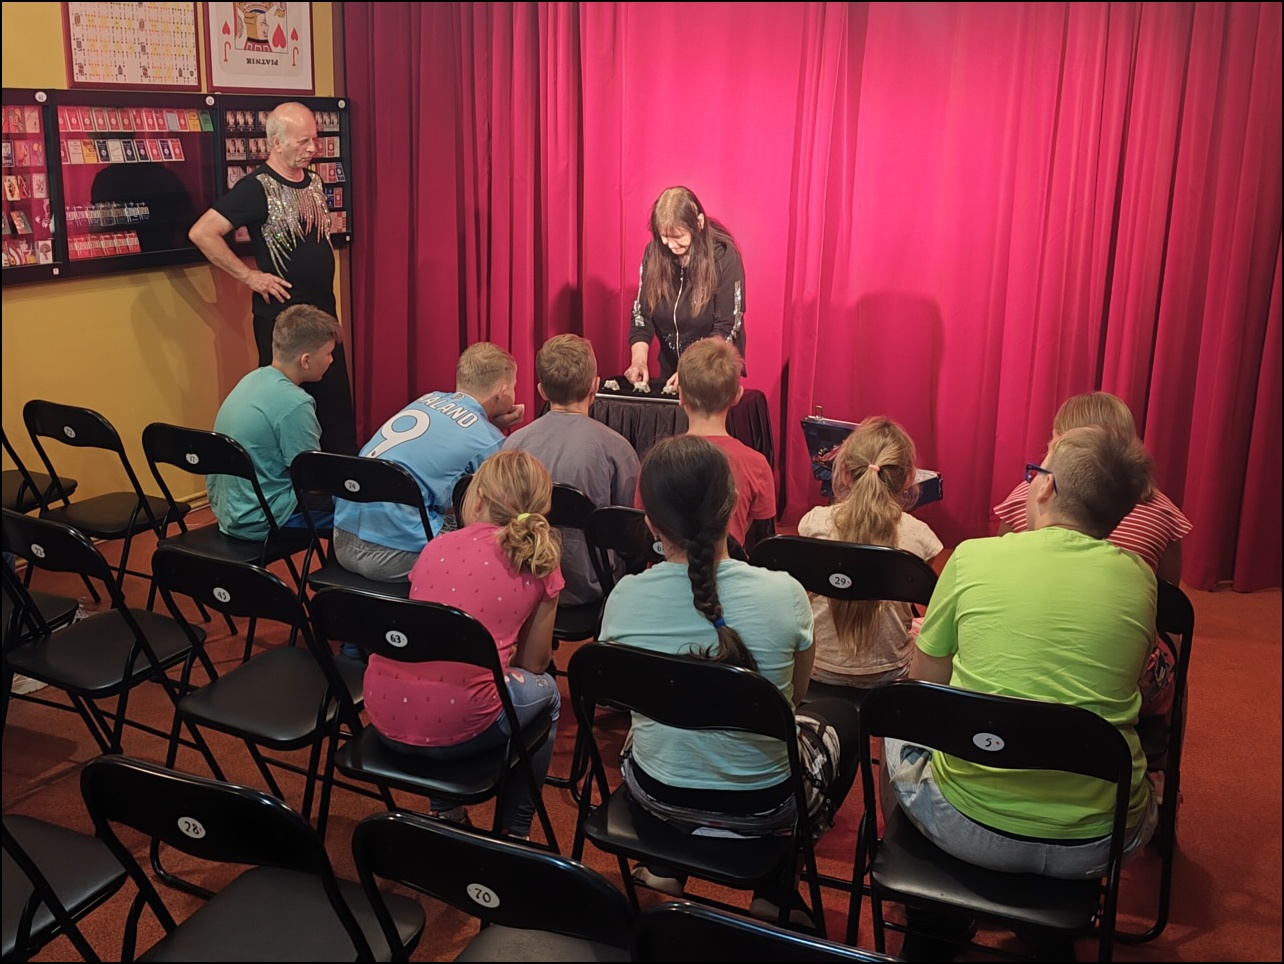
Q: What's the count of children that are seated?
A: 9